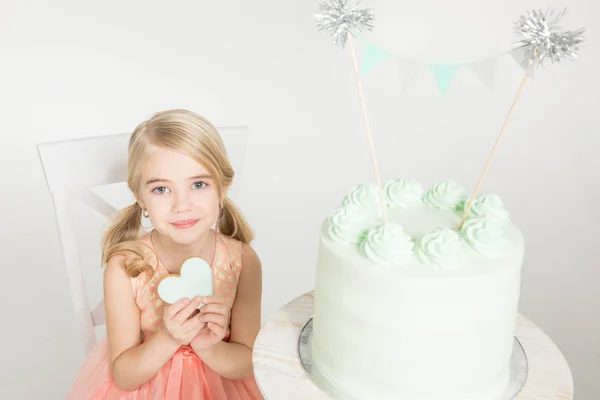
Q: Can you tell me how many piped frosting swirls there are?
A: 8